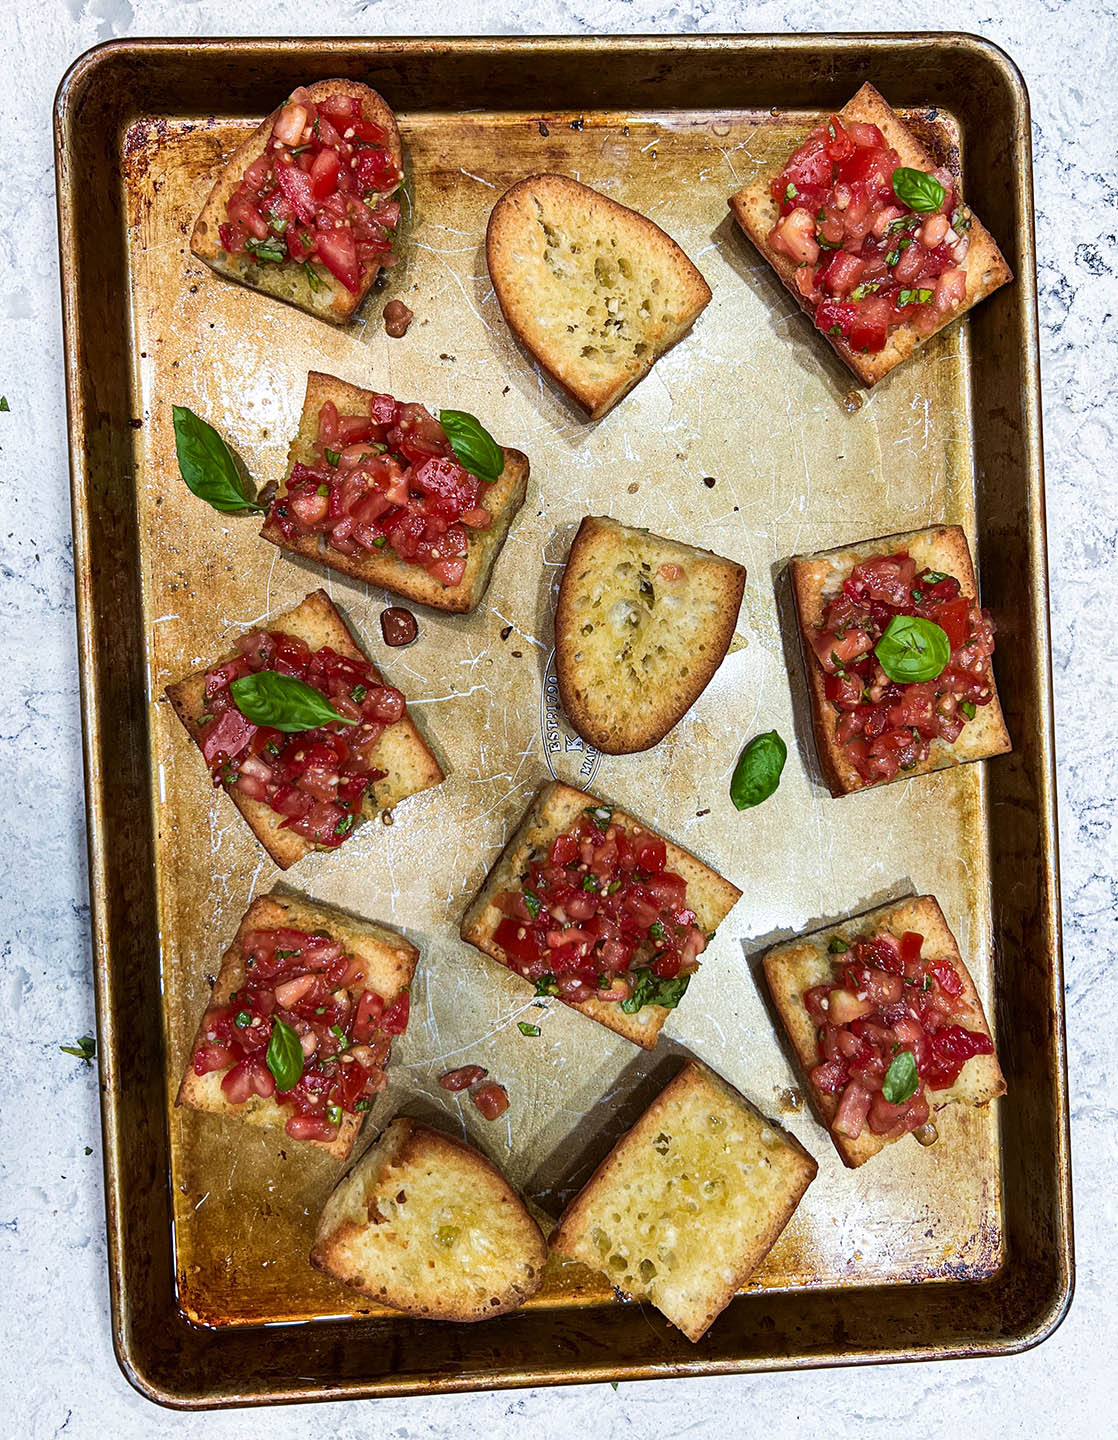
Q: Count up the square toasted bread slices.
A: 8